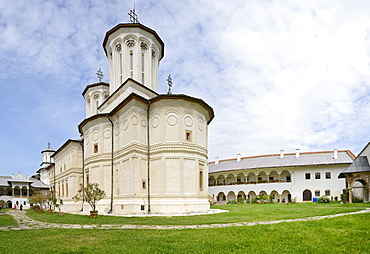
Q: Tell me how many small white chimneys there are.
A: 5